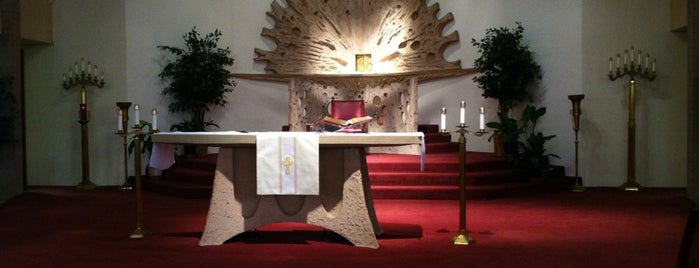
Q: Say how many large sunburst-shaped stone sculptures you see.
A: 1